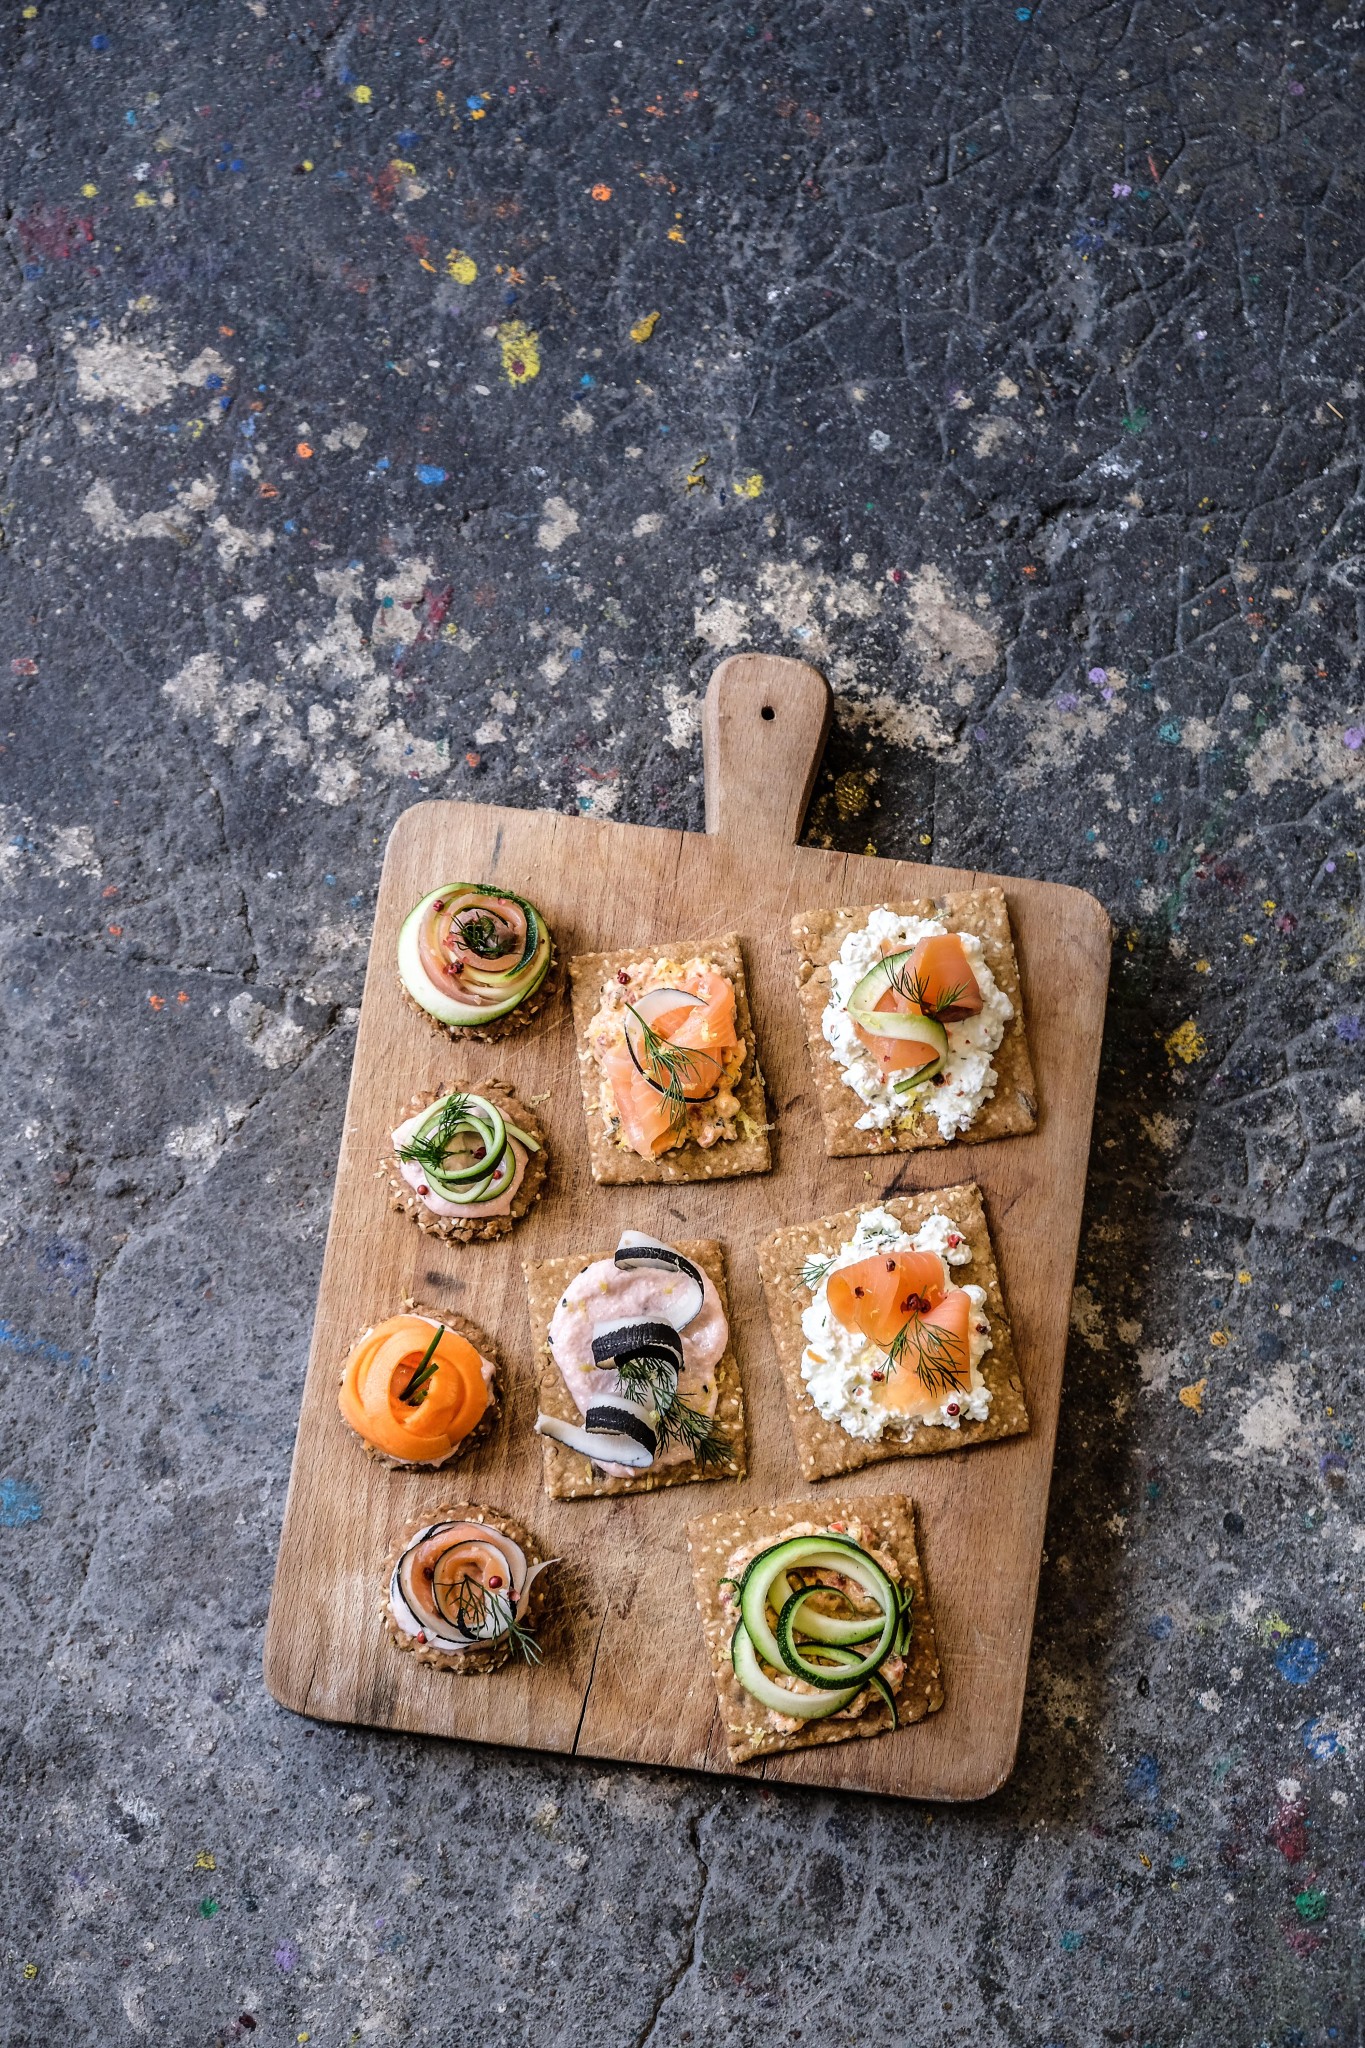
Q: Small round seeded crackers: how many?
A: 4